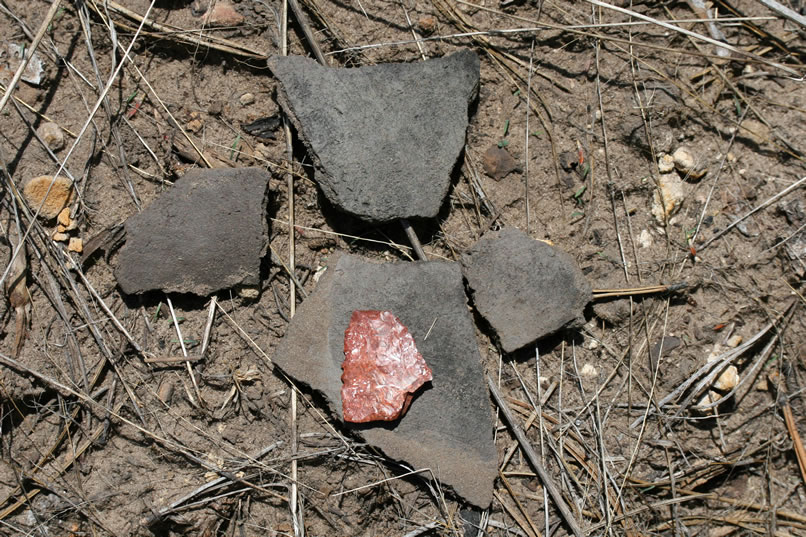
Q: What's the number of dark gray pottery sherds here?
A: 4